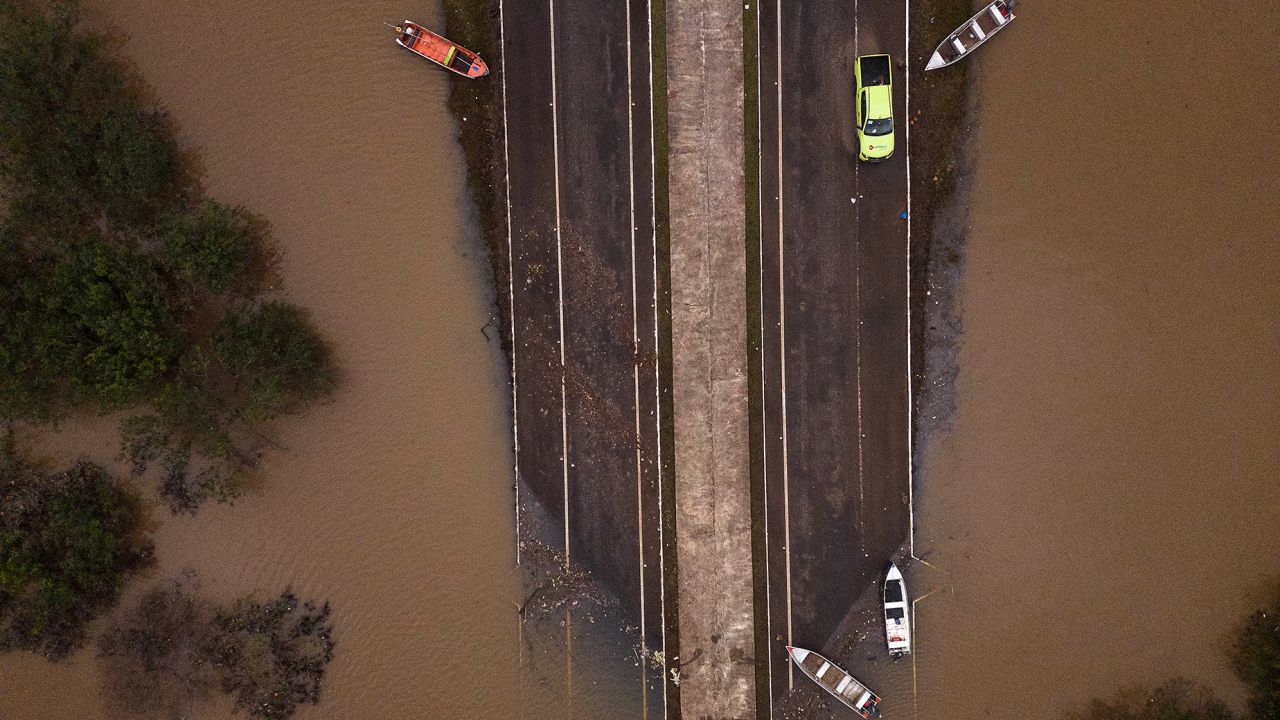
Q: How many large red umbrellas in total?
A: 0